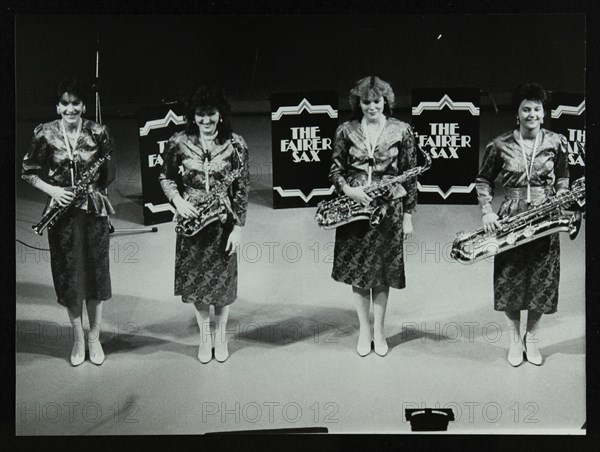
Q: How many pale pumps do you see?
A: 8